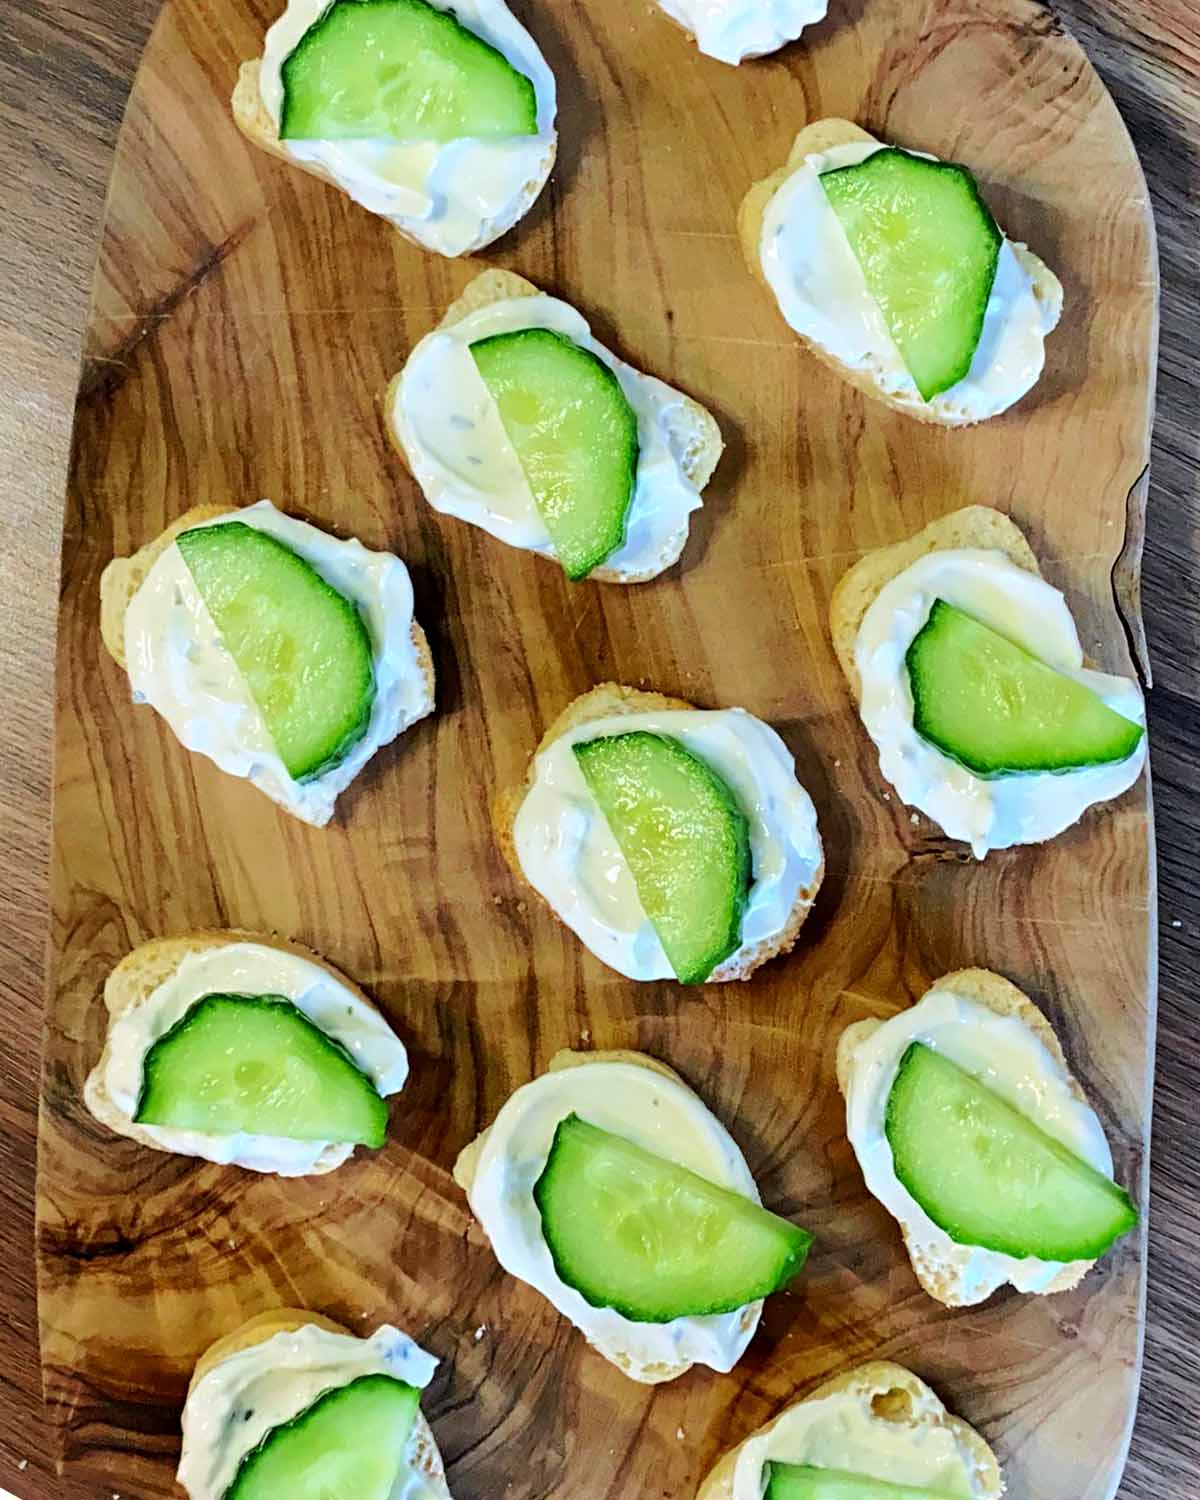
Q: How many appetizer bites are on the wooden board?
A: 12